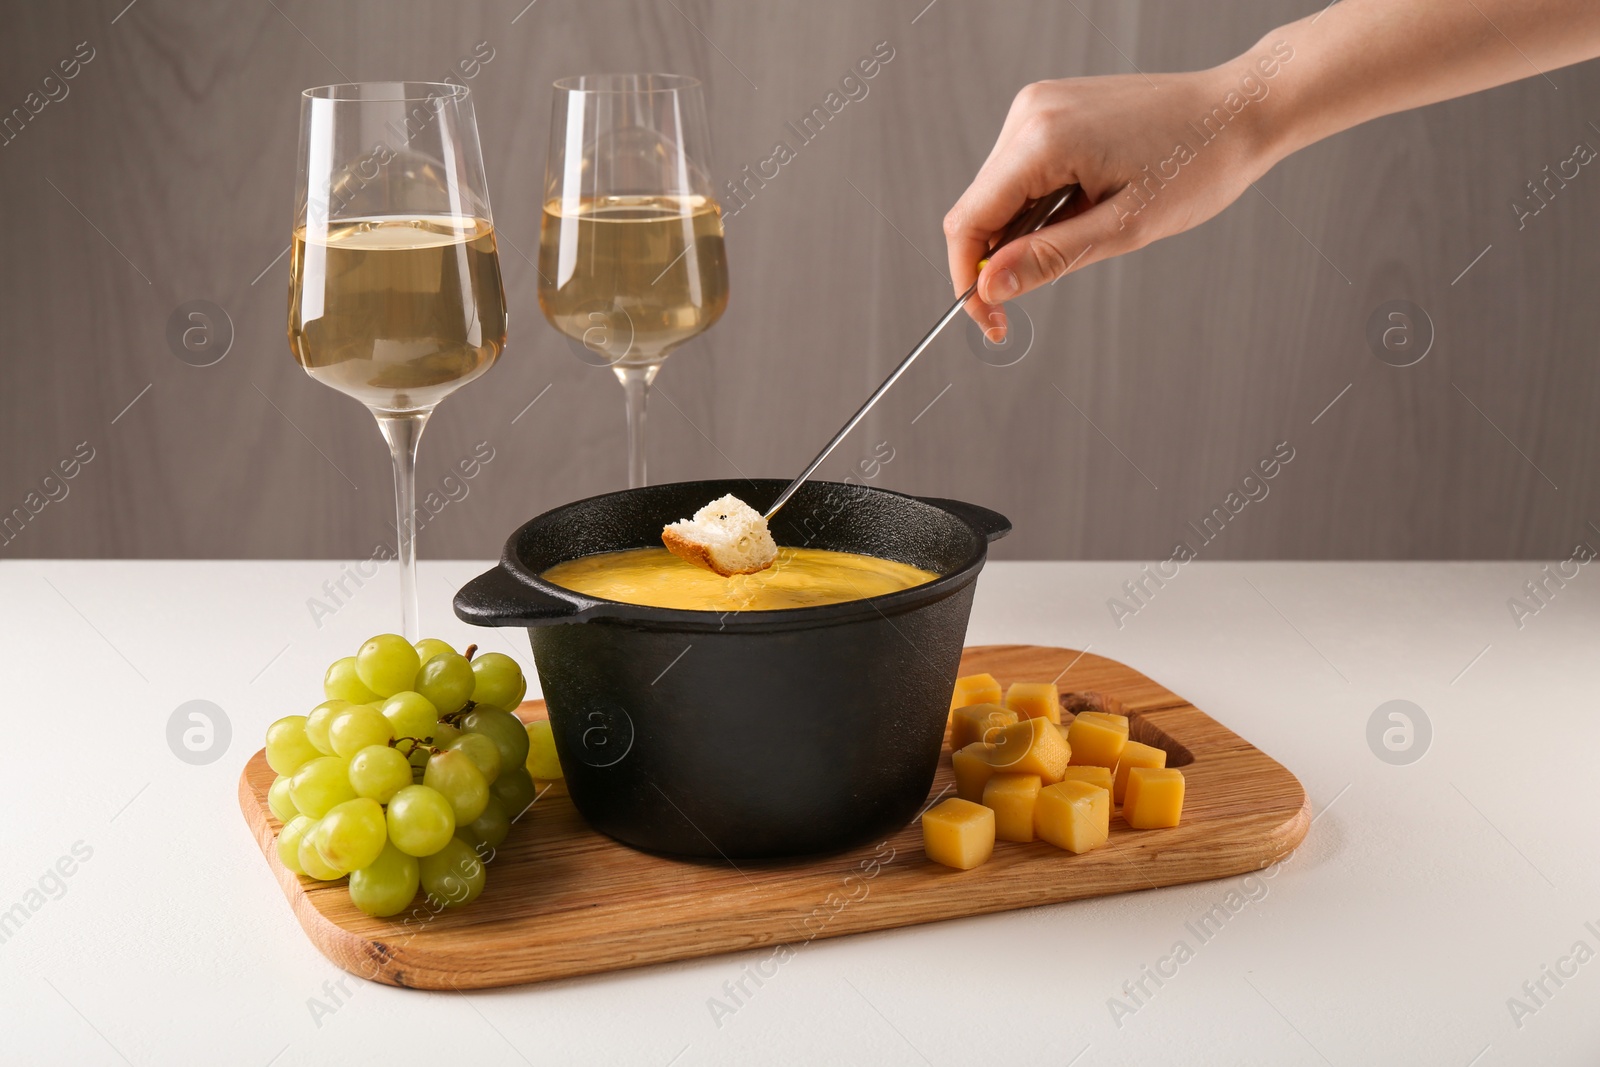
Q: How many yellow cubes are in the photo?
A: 13